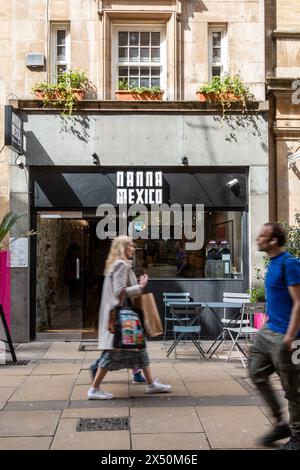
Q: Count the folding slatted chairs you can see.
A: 4